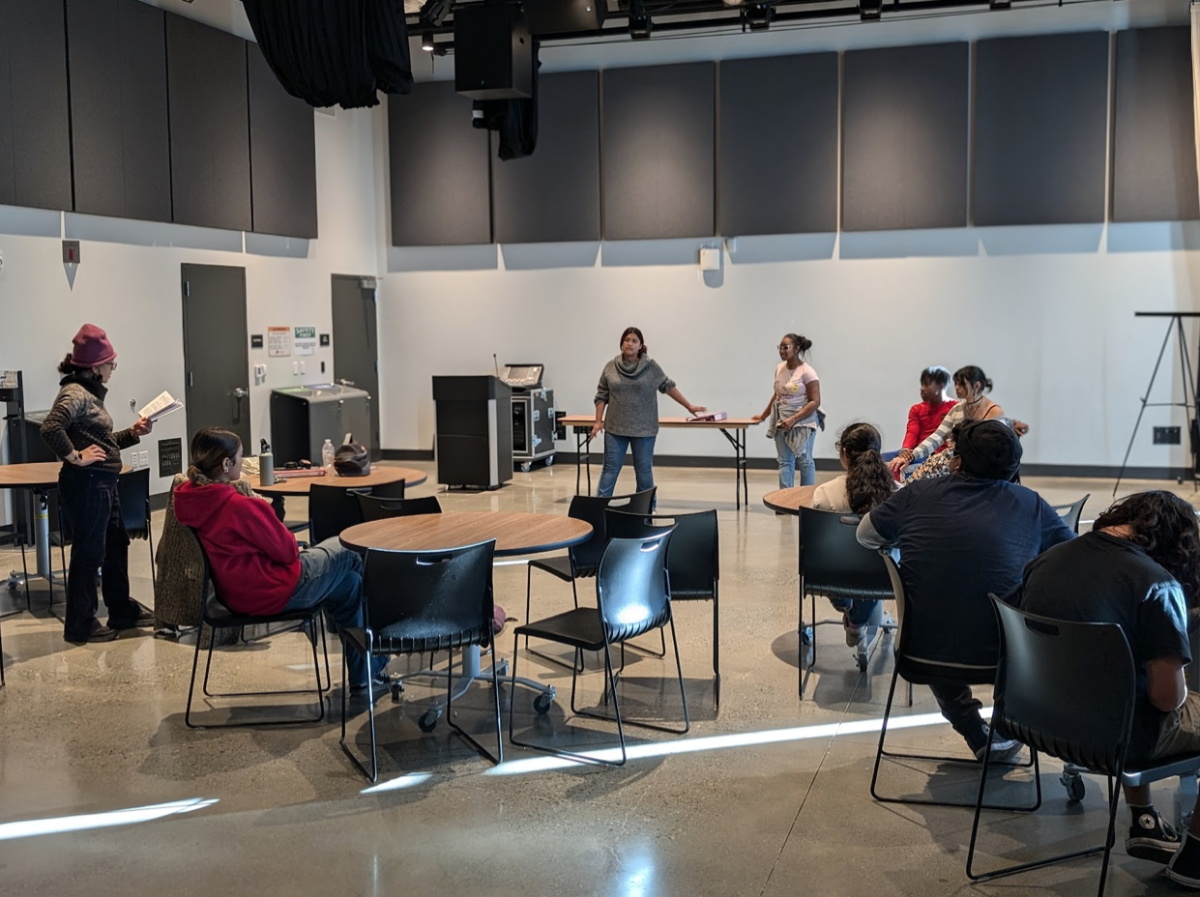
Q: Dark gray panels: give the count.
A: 11